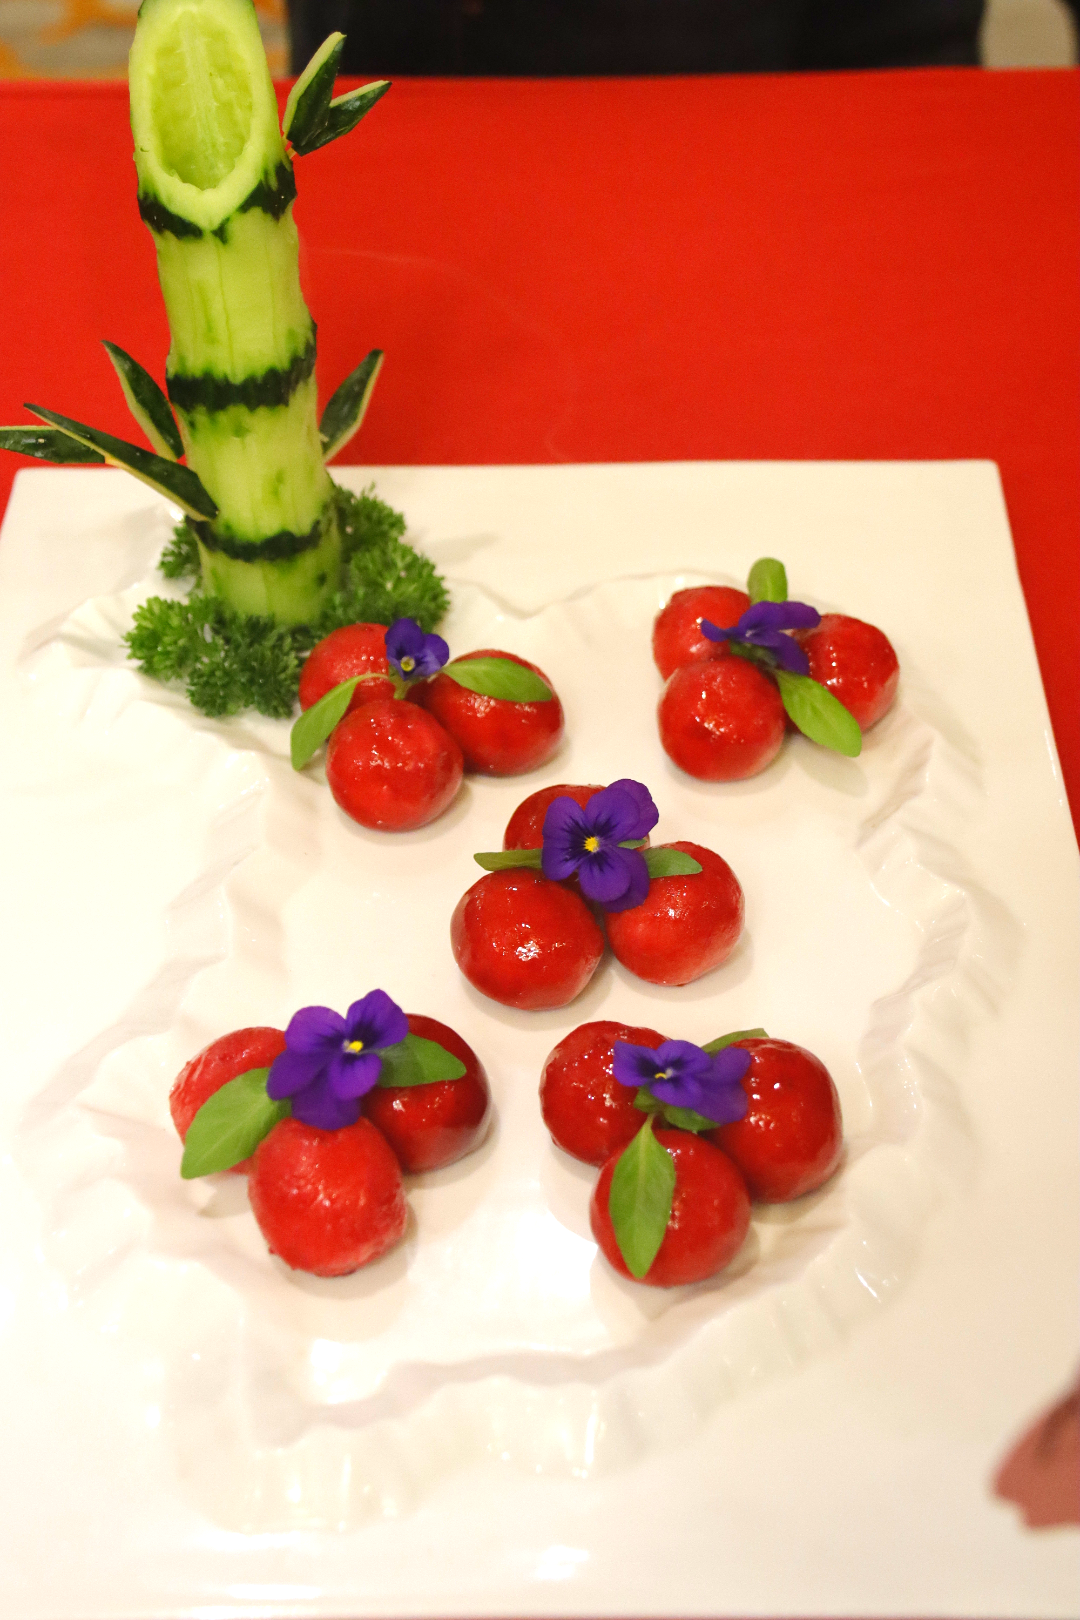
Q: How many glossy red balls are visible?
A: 15